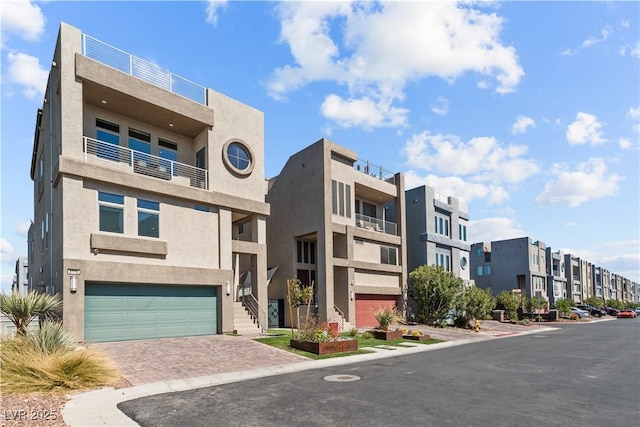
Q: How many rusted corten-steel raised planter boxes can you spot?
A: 3